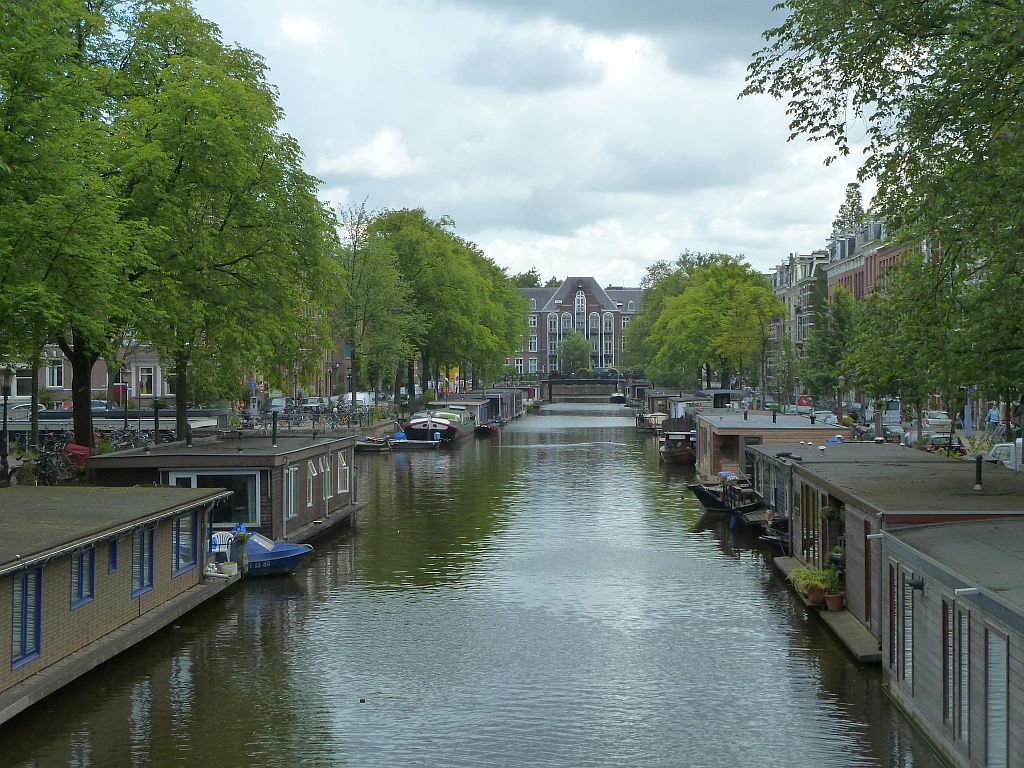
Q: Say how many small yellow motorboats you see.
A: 0